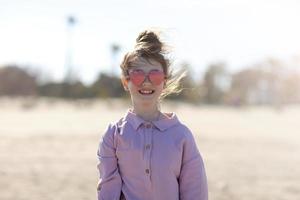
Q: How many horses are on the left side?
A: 0